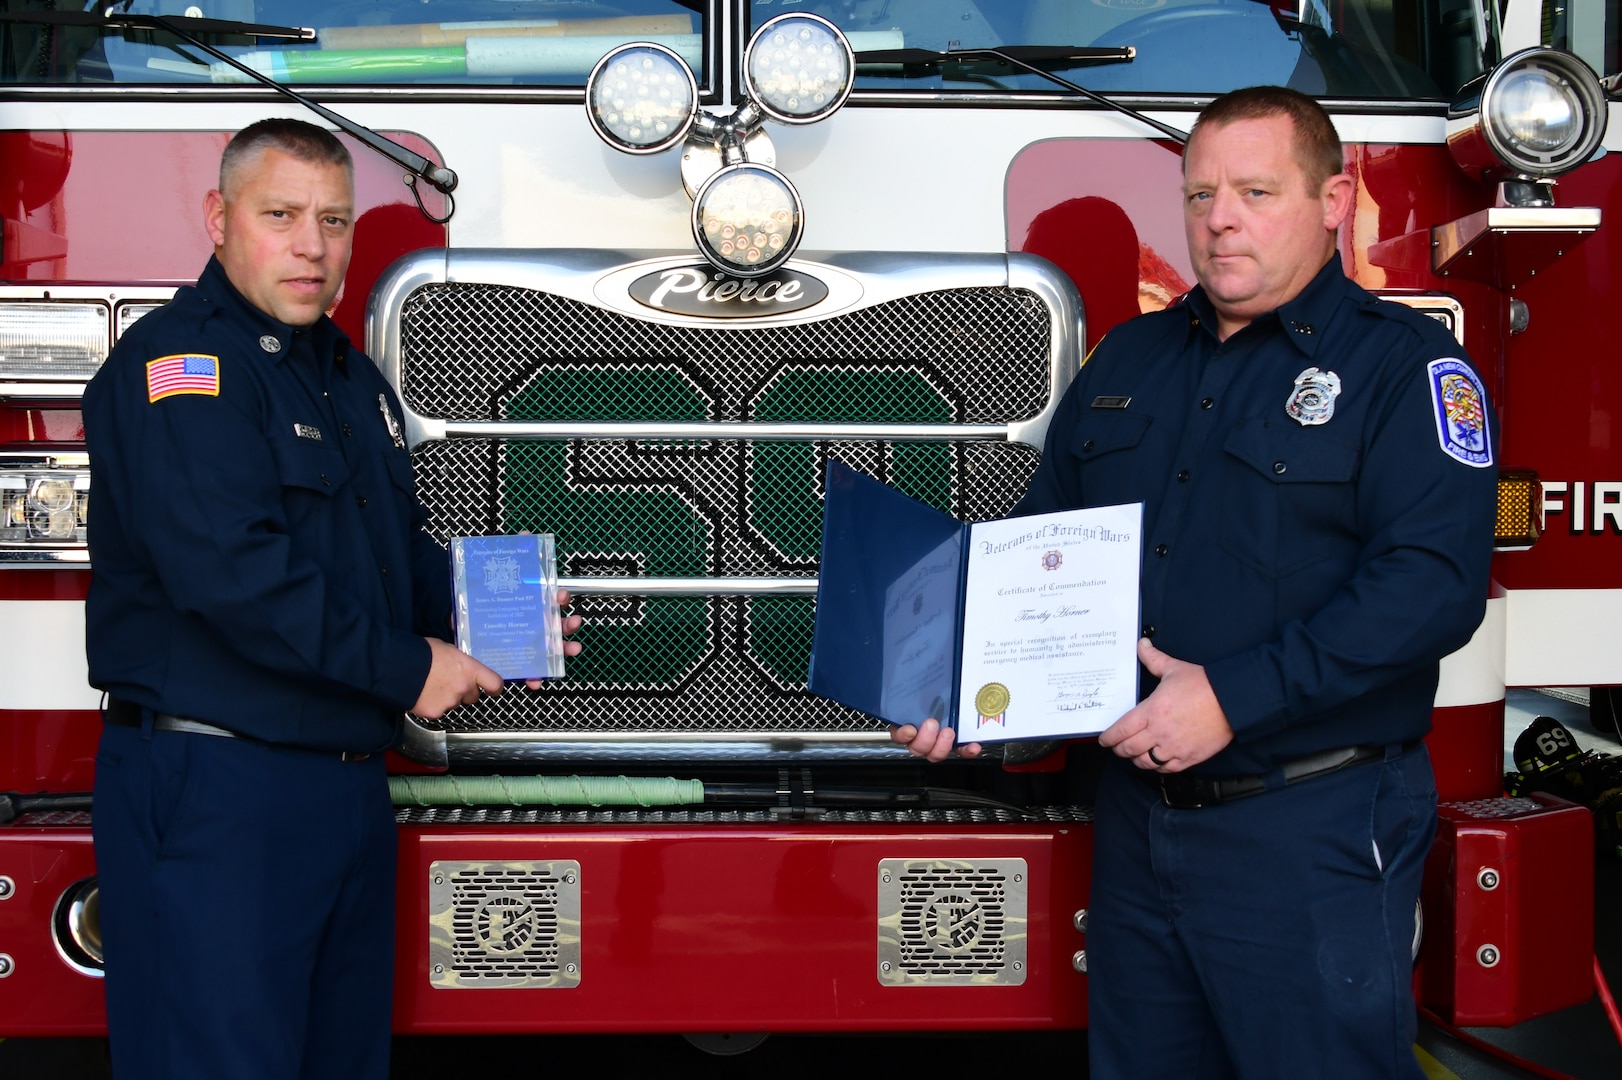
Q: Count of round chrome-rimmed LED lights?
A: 3